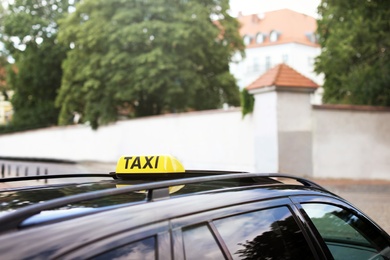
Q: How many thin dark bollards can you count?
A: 6